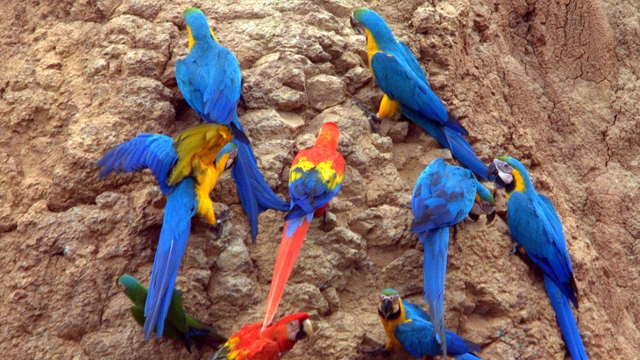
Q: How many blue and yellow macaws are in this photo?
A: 6